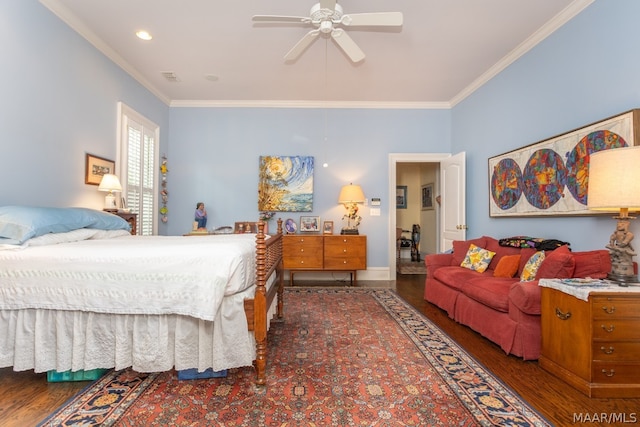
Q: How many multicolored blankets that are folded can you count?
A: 1